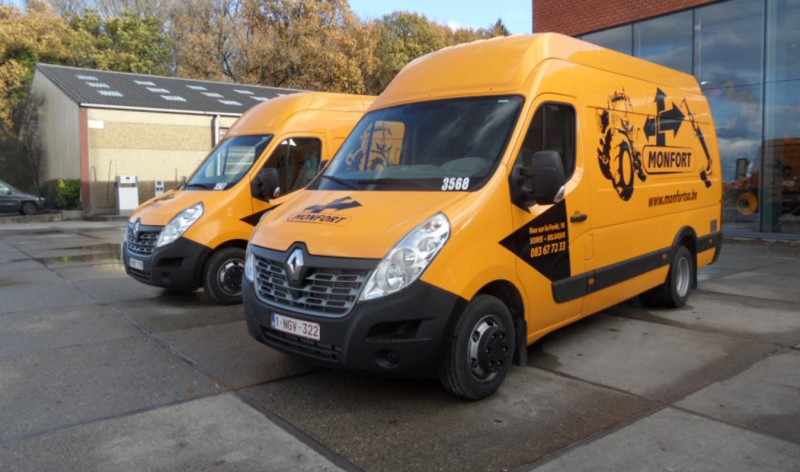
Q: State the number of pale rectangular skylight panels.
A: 12